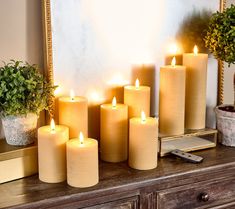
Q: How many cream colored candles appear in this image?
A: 8